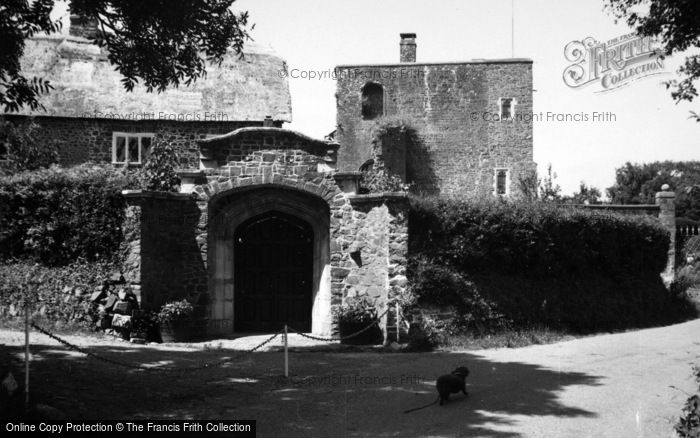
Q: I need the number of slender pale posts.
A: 3